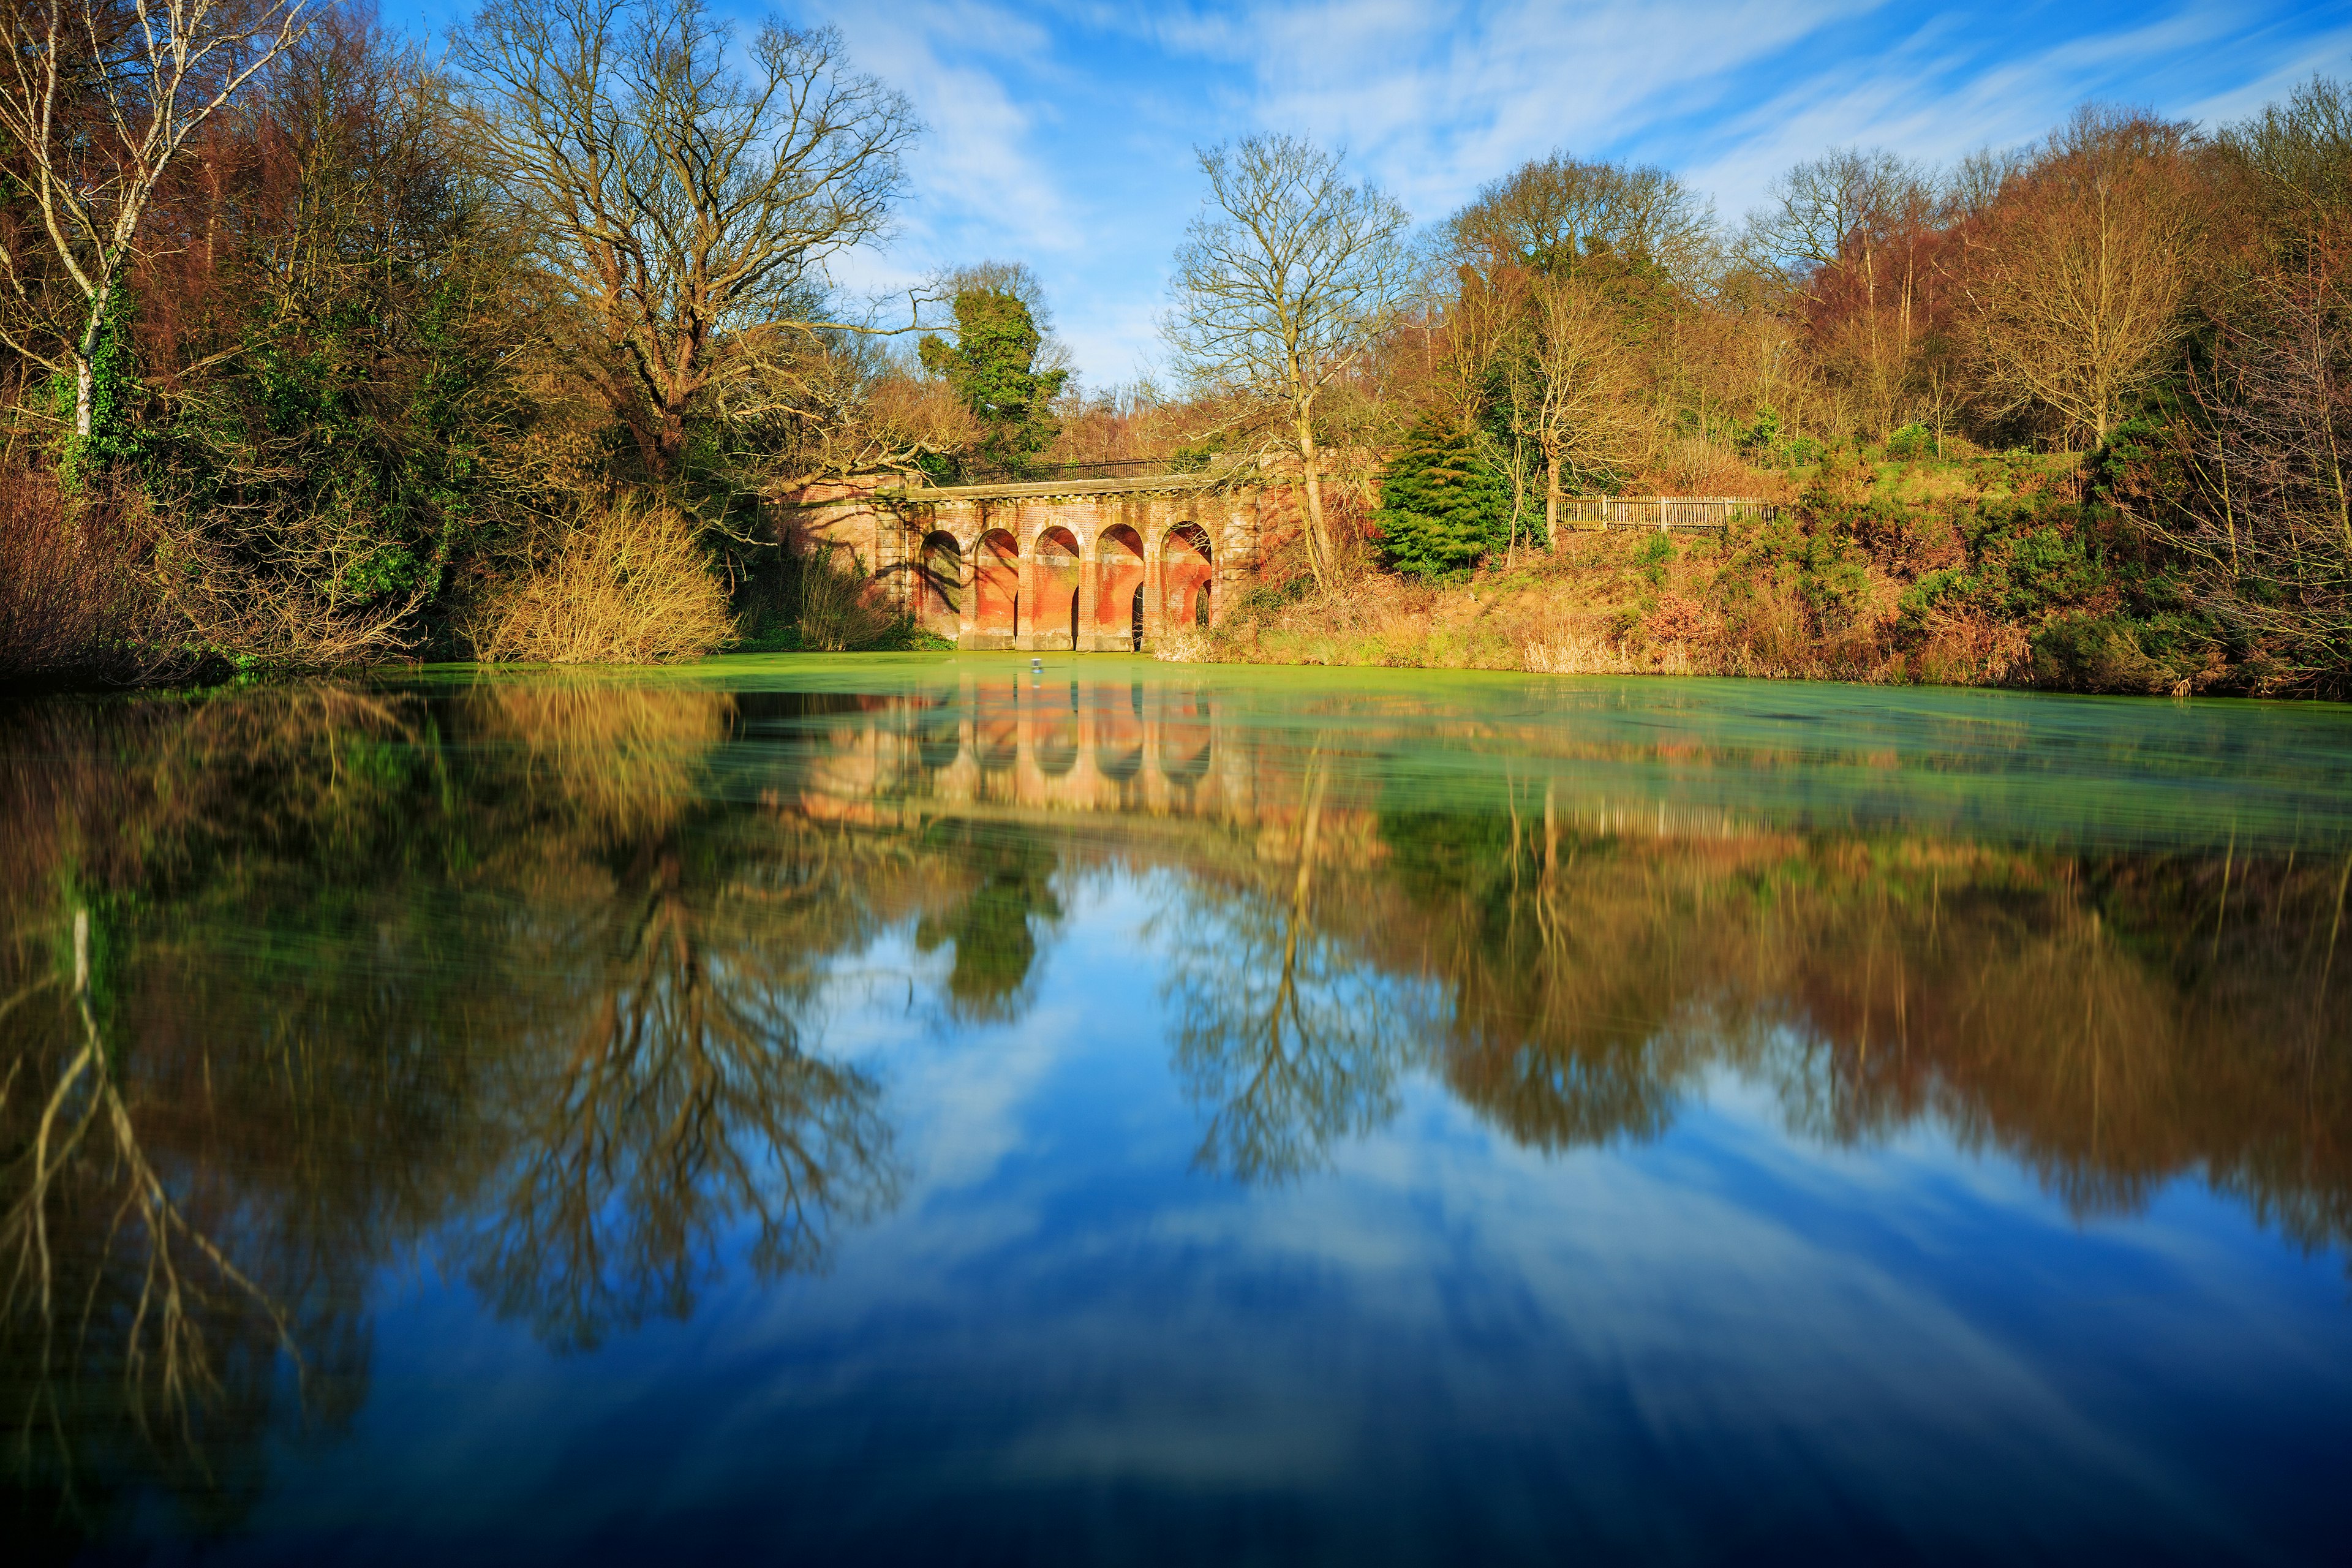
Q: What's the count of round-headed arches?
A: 5